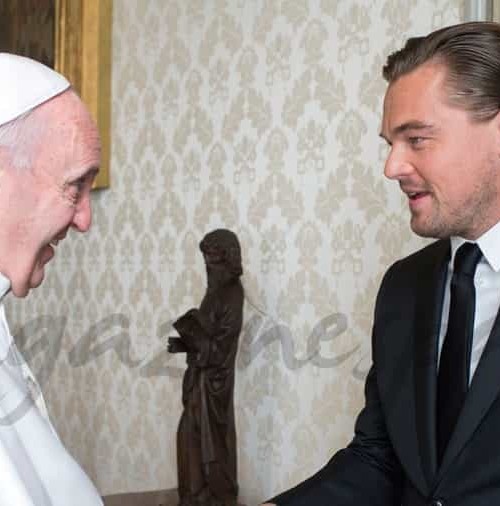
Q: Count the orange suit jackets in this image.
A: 0